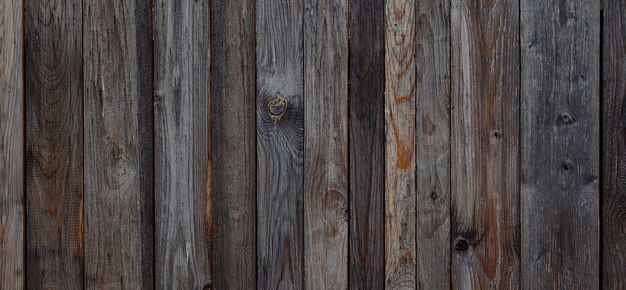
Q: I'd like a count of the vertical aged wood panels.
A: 13